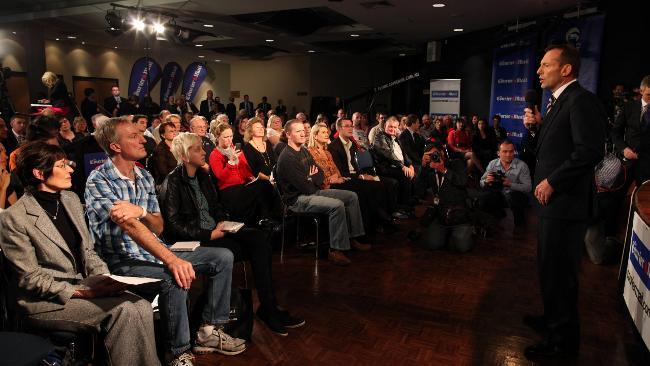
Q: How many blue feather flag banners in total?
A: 3